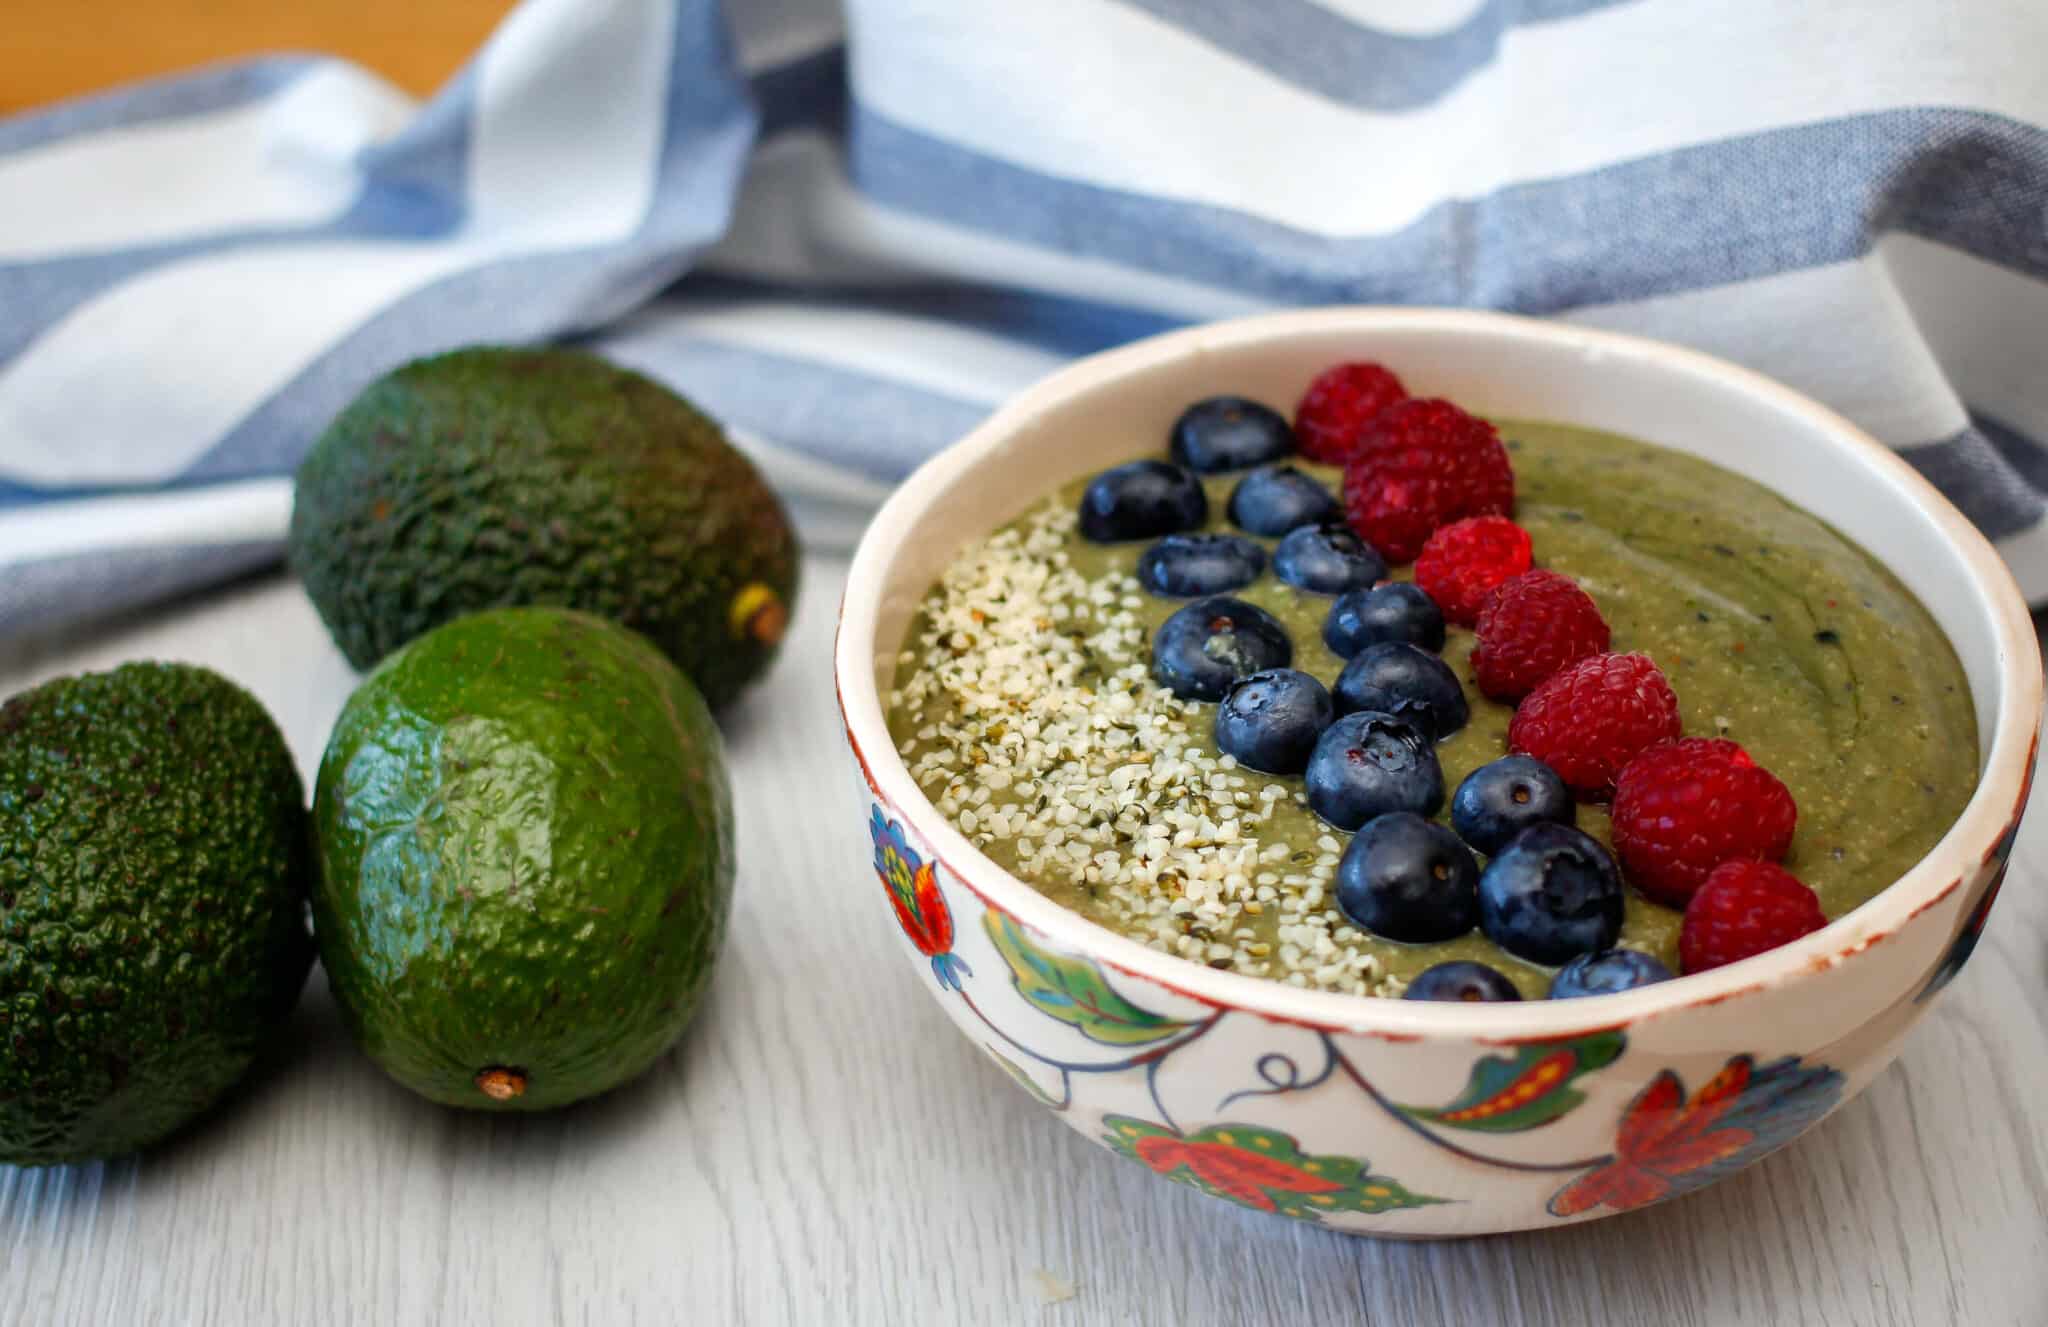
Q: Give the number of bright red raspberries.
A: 7